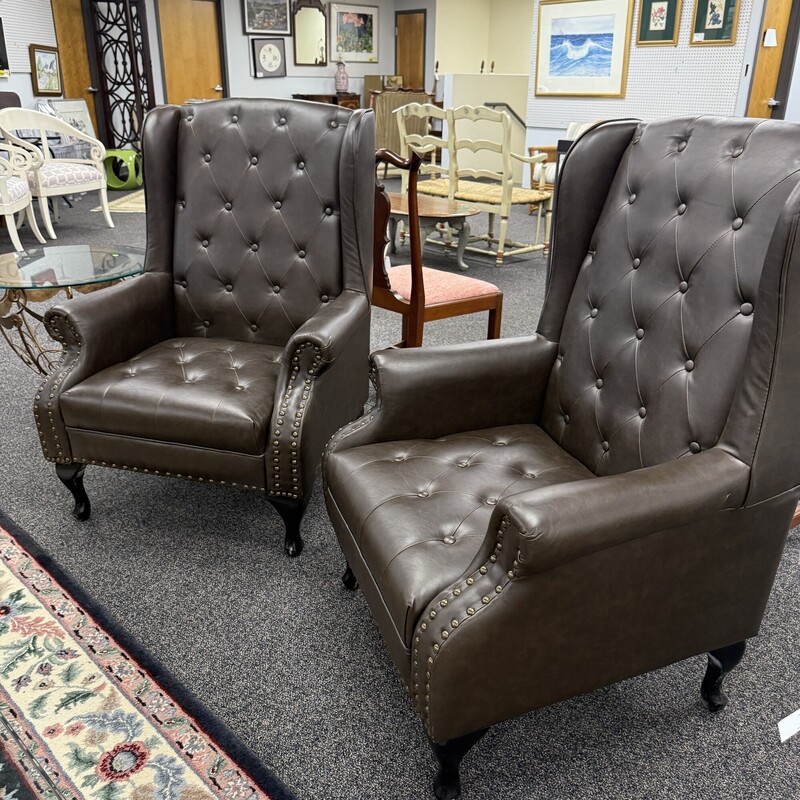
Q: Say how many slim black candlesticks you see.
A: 3